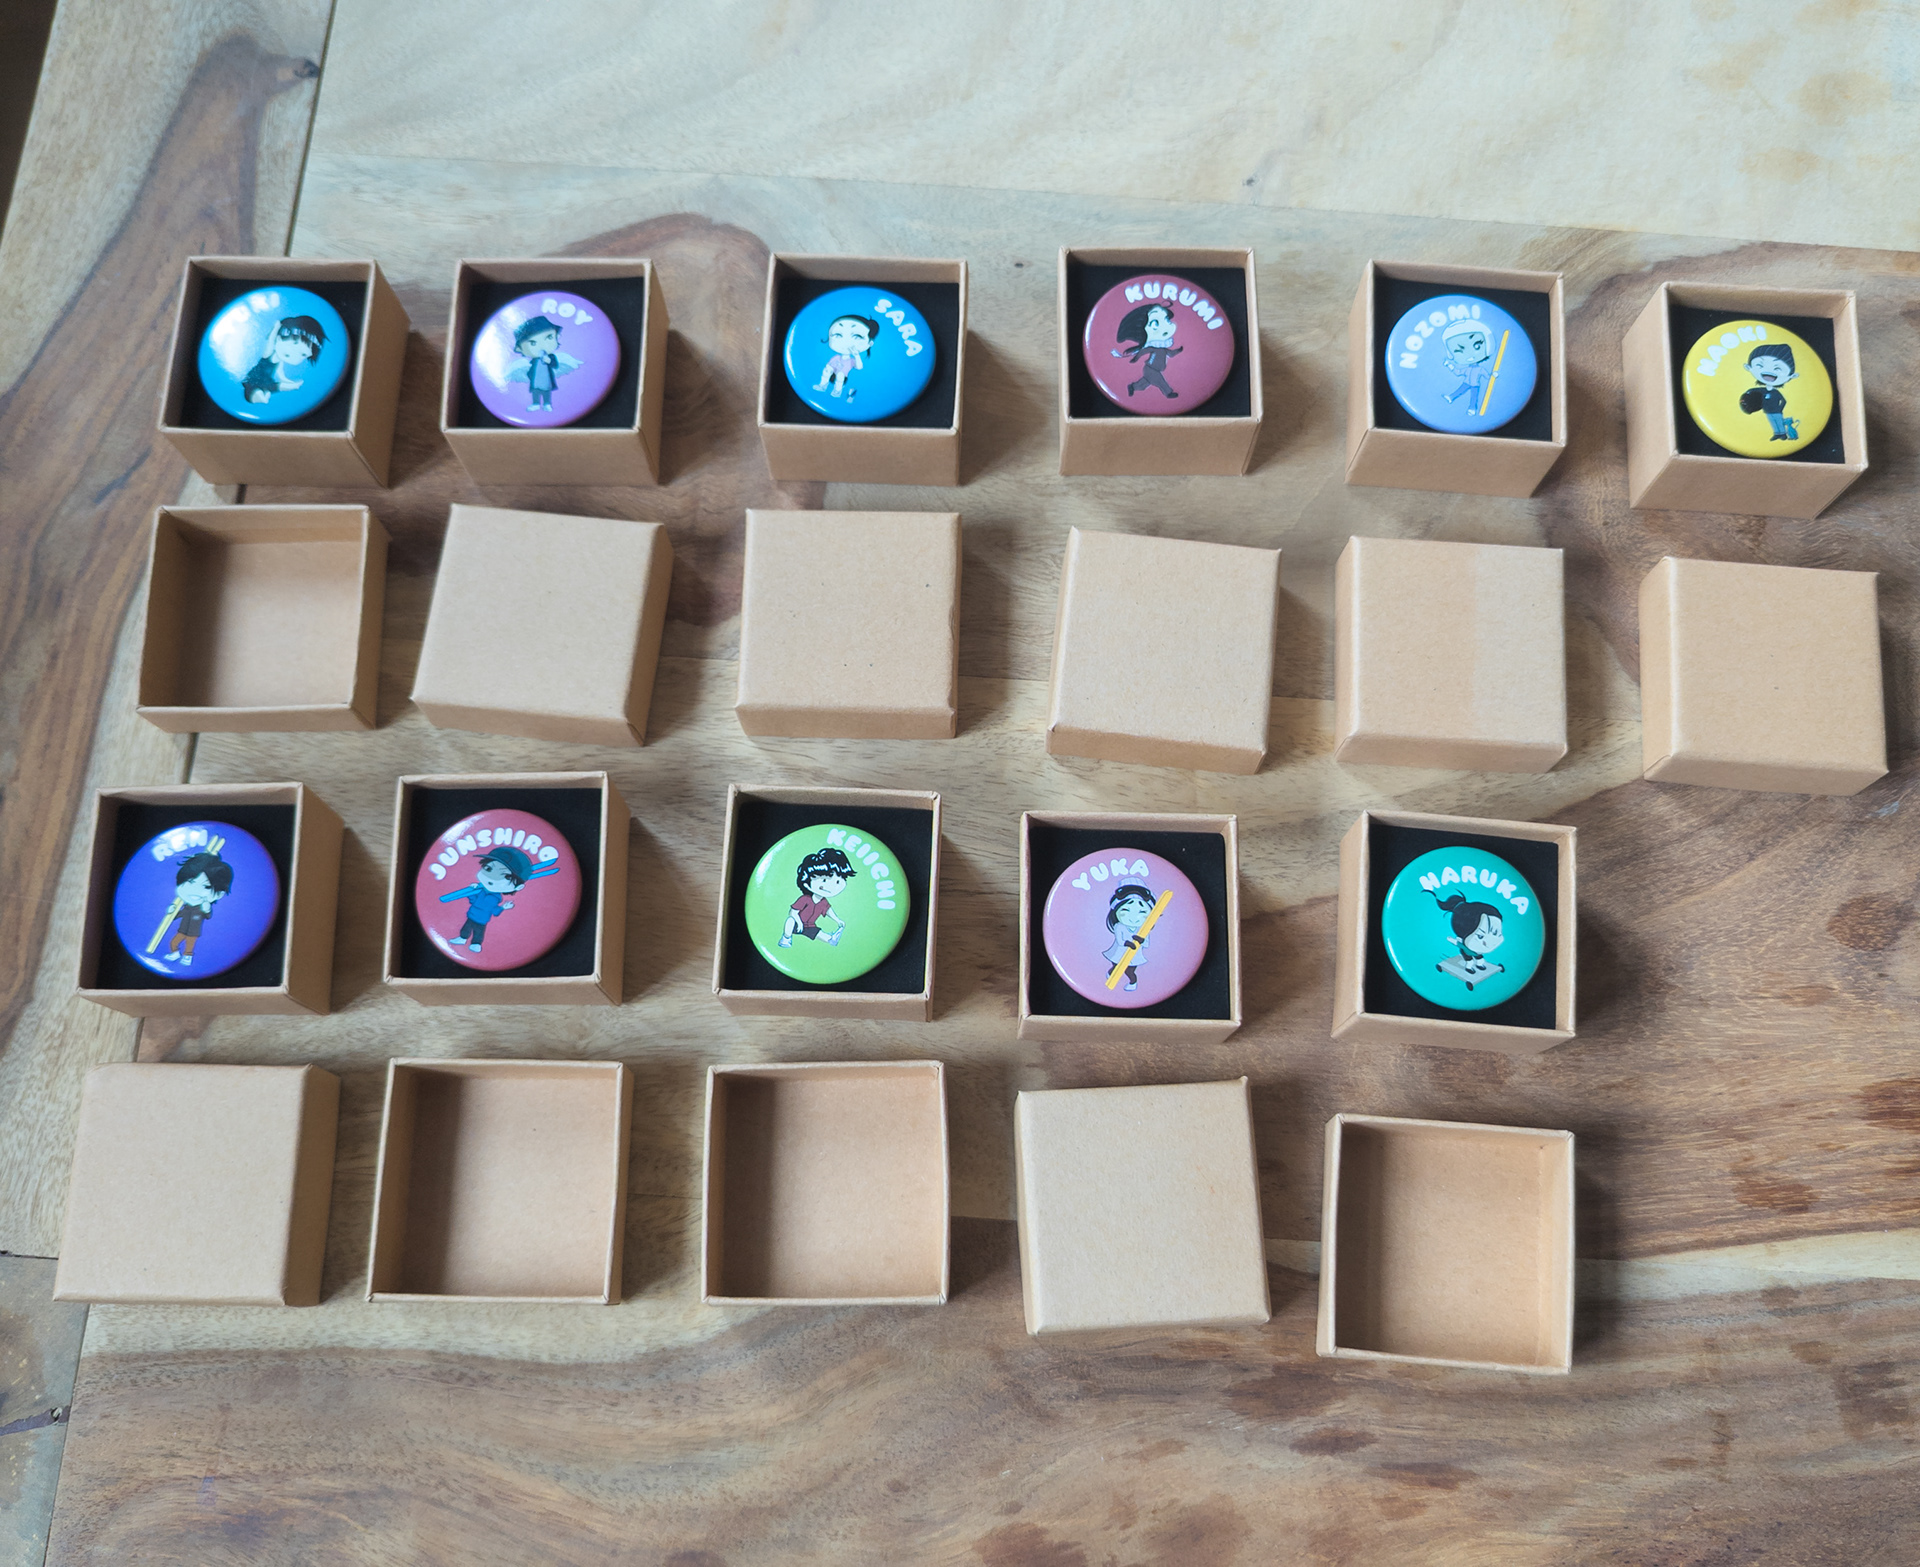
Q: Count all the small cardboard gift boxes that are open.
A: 11